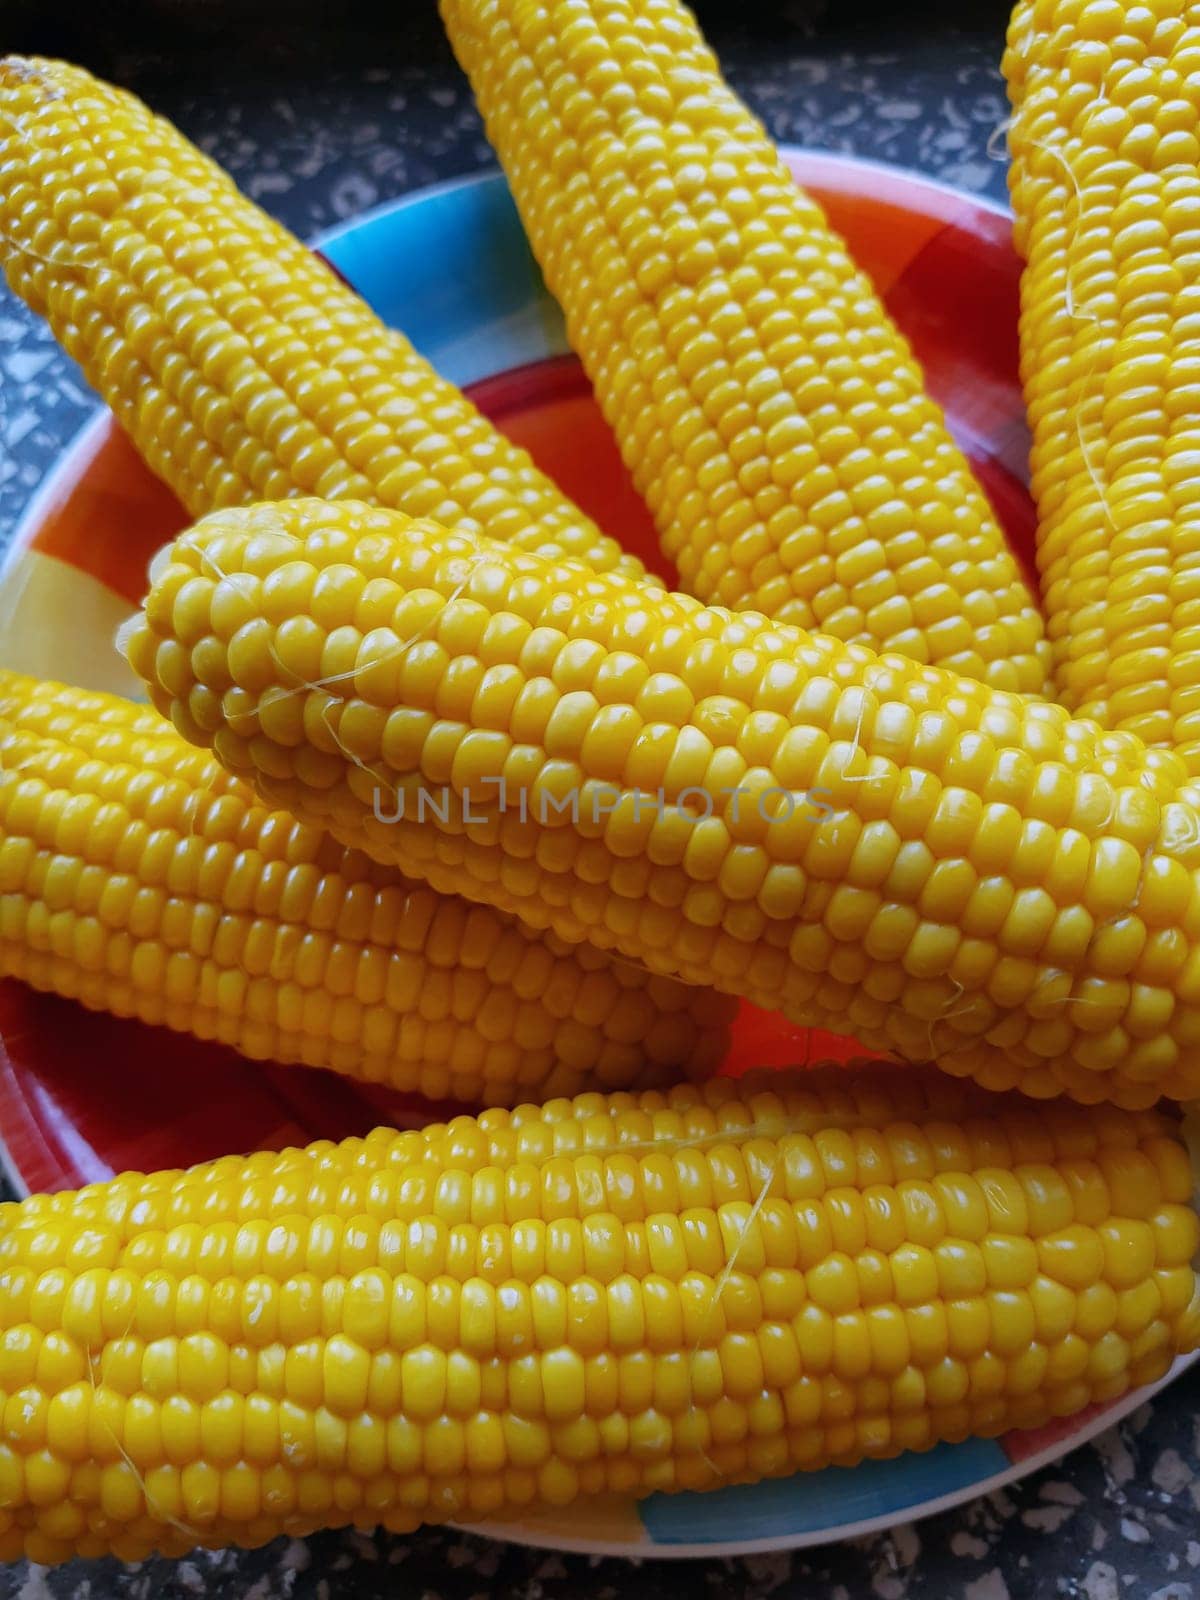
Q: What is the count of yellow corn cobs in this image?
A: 6